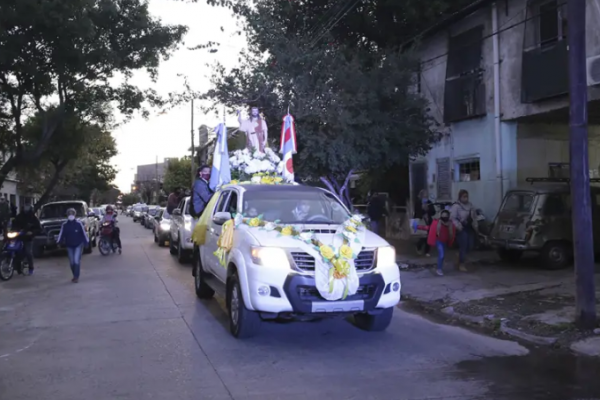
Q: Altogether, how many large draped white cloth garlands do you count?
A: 1